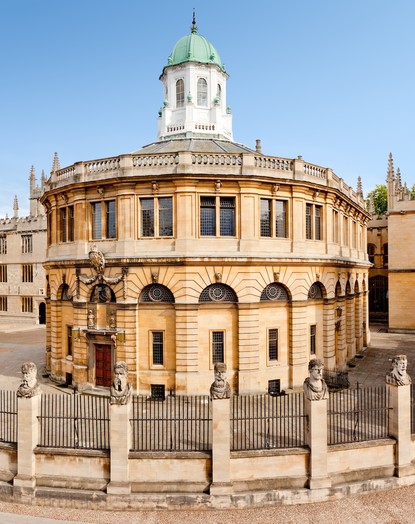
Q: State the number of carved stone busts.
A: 5